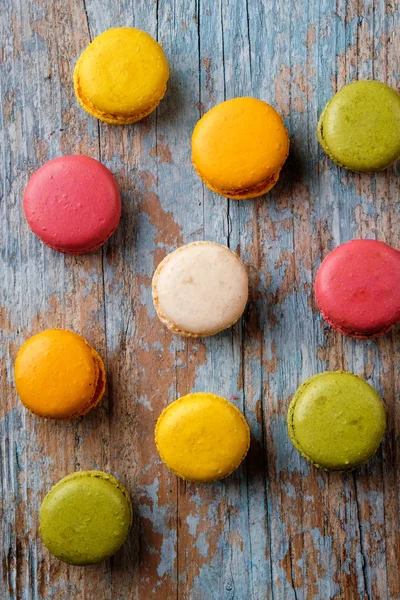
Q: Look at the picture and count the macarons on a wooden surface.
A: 10